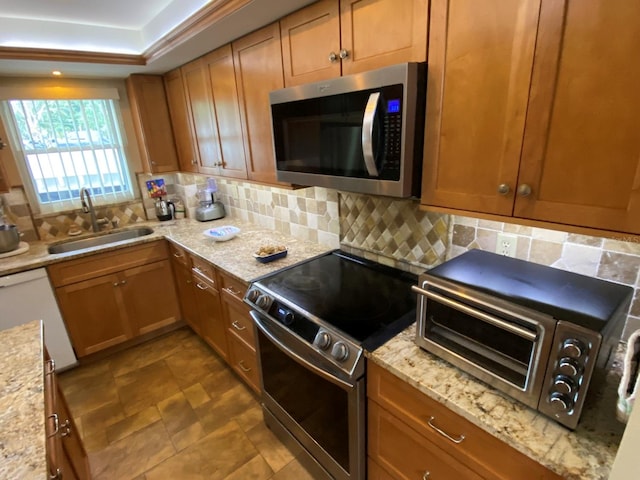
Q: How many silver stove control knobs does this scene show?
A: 4